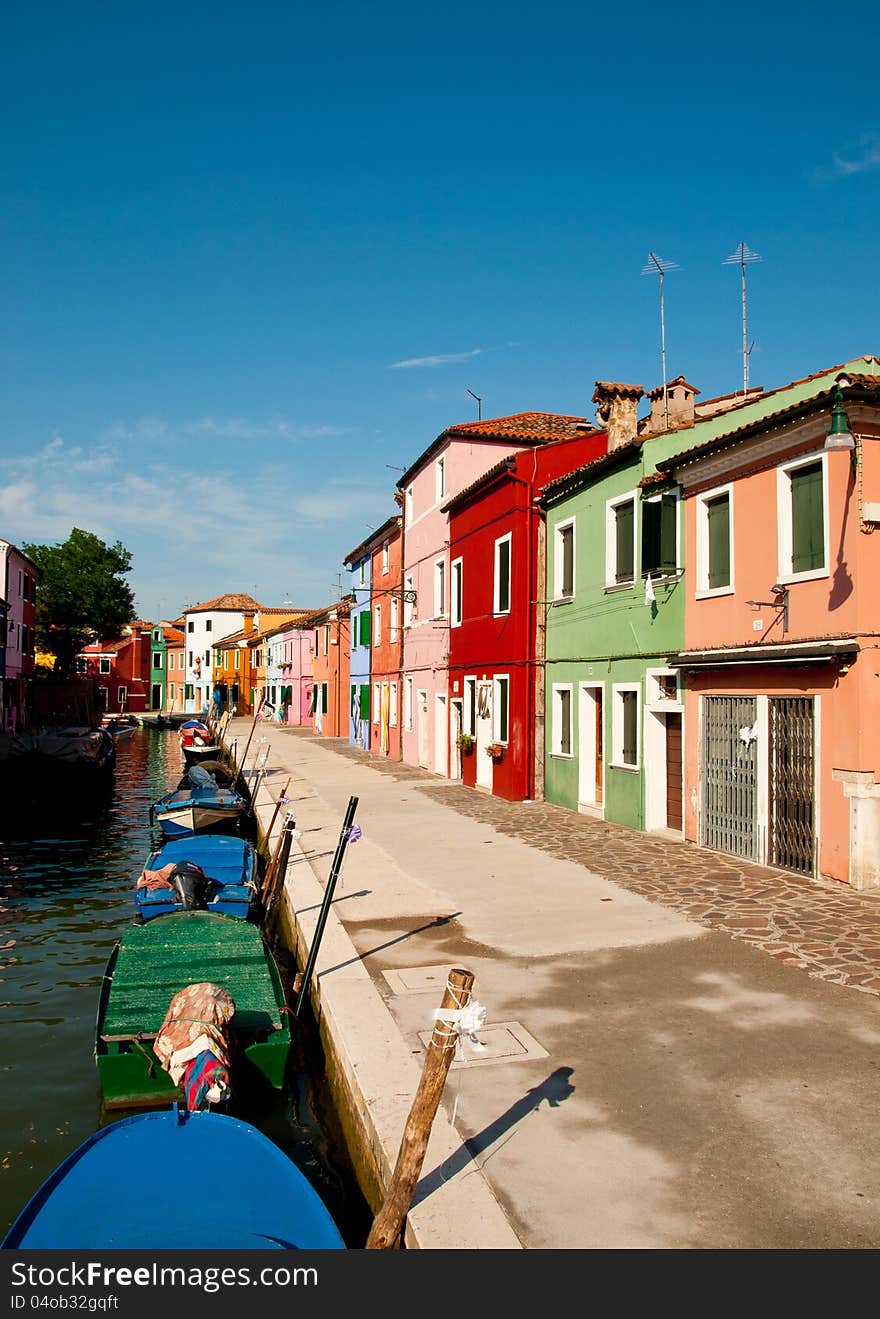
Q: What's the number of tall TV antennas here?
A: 2